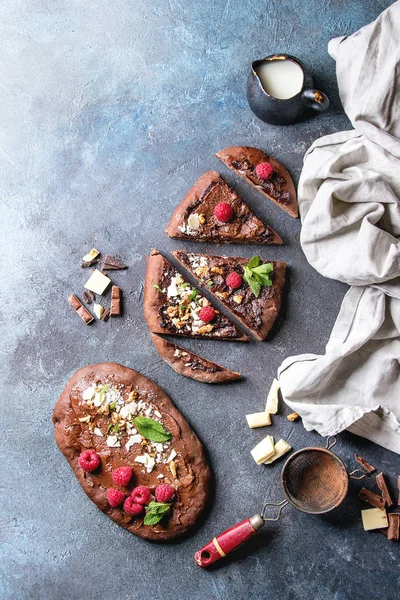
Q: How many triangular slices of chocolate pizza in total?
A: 3